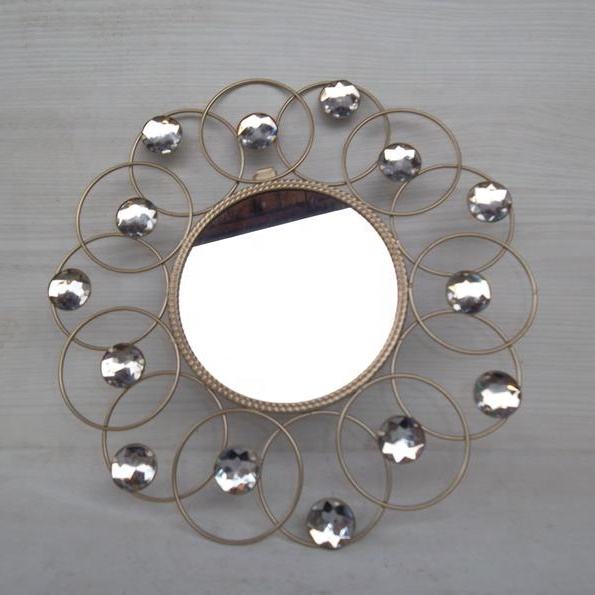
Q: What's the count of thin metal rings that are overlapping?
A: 14